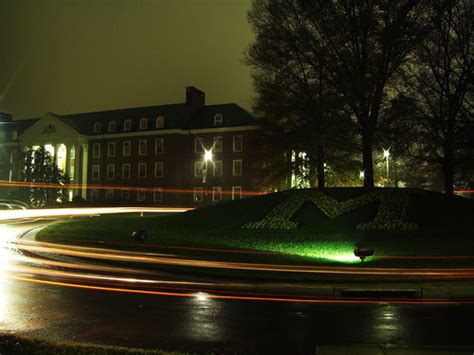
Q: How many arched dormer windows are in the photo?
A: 6